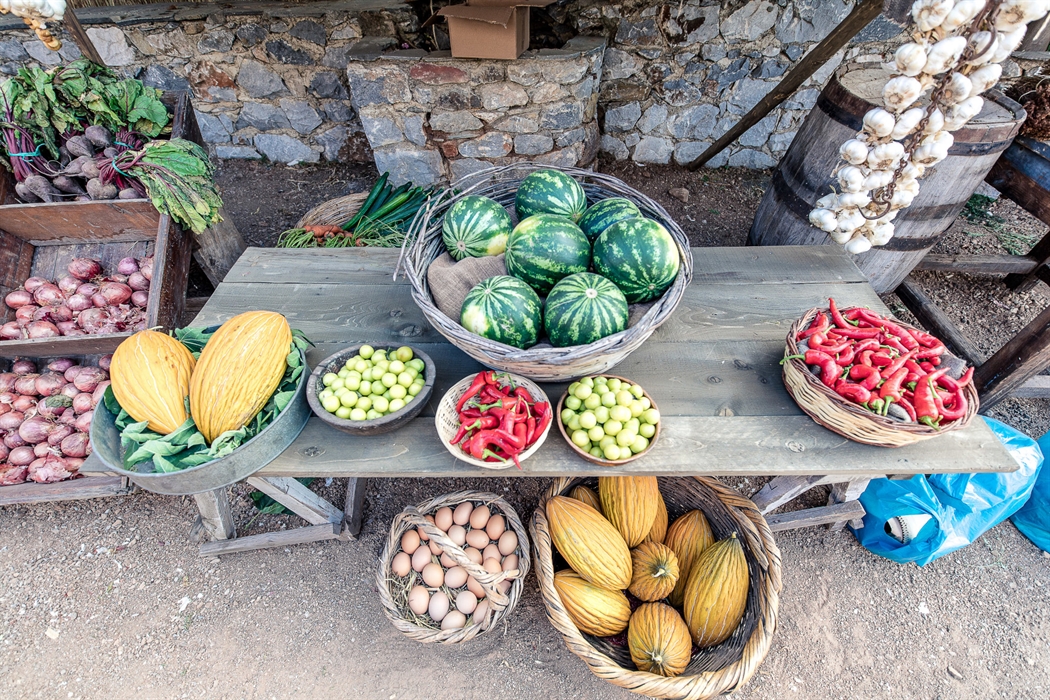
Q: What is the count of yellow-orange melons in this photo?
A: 11